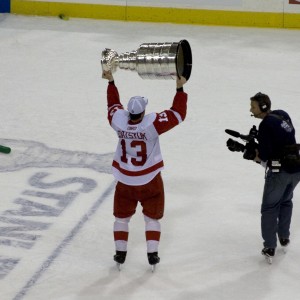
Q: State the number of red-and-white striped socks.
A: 2